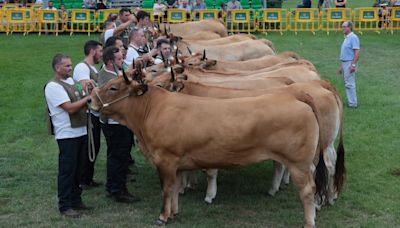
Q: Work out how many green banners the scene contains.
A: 11